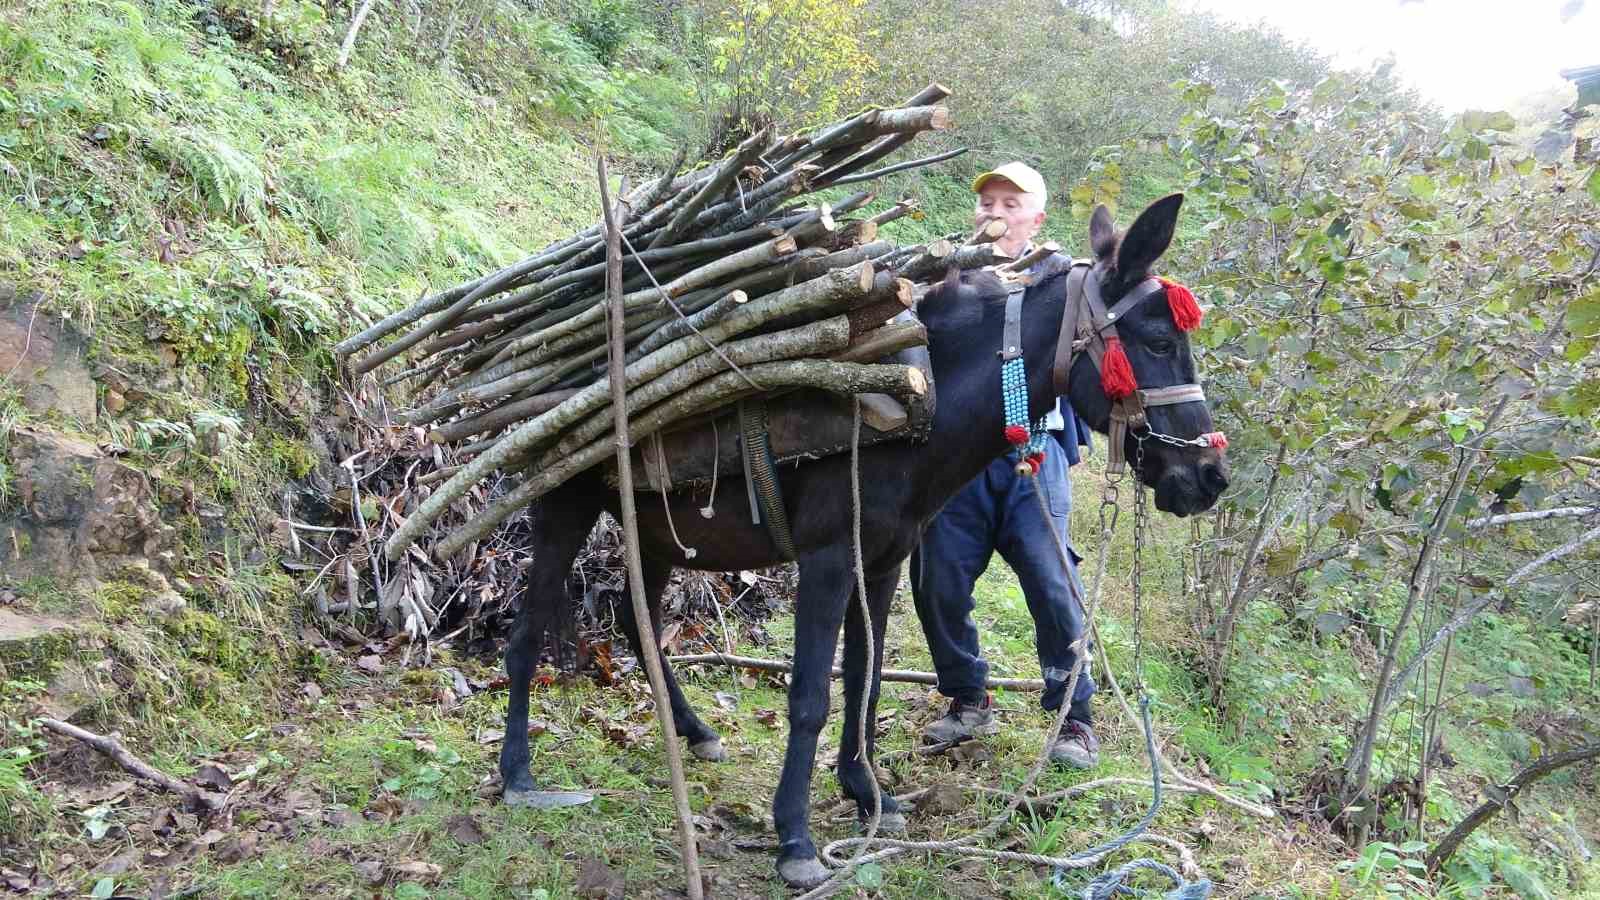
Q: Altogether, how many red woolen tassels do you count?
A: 2